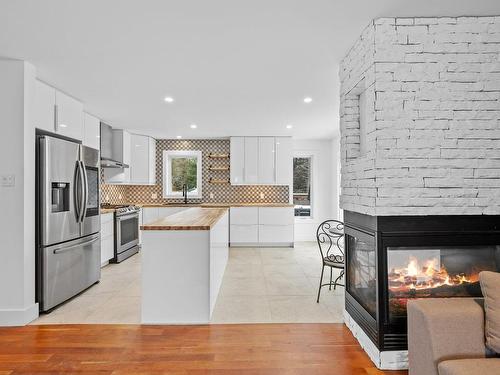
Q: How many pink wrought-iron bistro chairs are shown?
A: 0